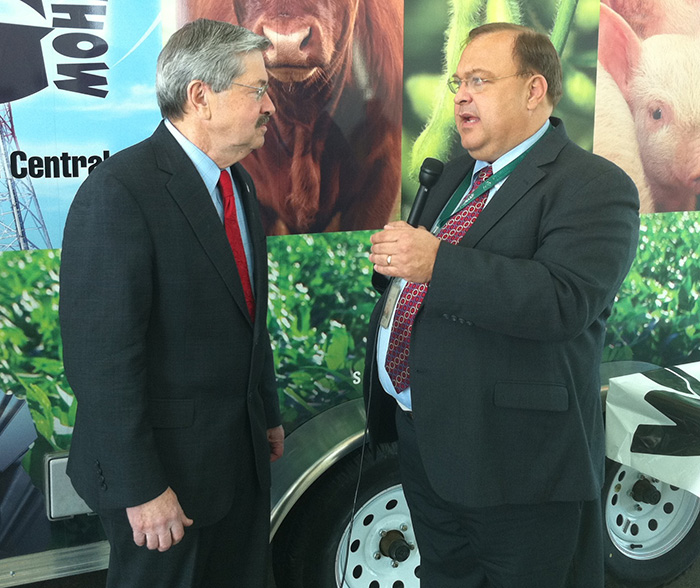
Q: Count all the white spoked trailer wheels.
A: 2